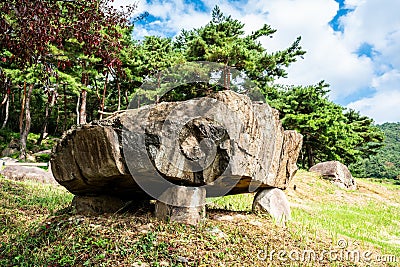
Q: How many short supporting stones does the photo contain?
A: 3